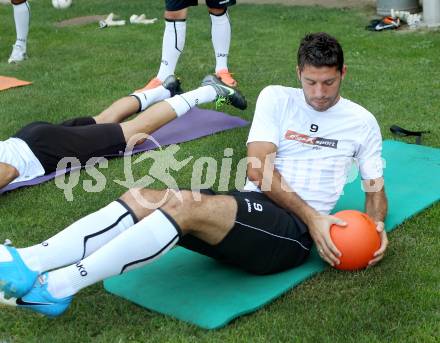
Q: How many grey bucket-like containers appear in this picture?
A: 1